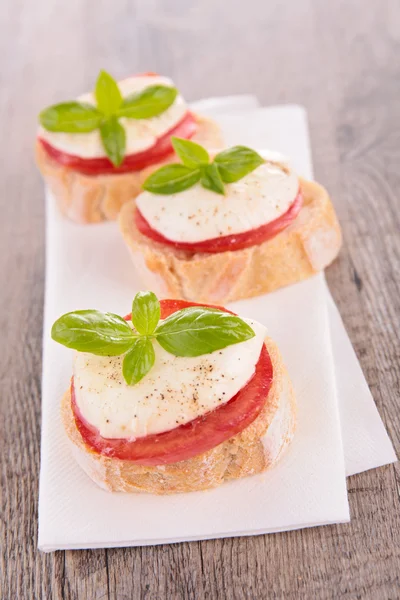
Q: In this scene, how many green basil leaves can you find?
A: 12